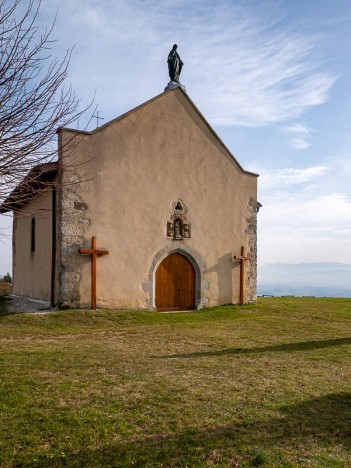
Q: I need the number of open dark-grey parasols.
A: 0